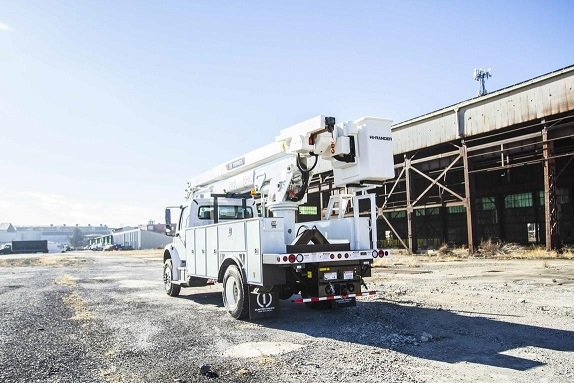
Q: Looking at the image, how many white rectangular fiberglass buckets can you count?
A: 1